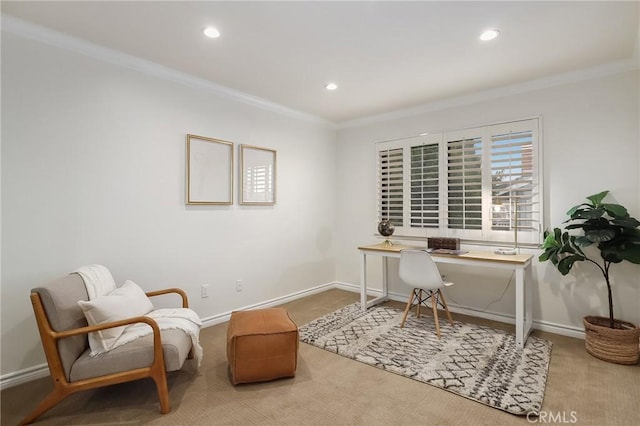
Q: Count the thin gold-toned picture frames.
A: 2